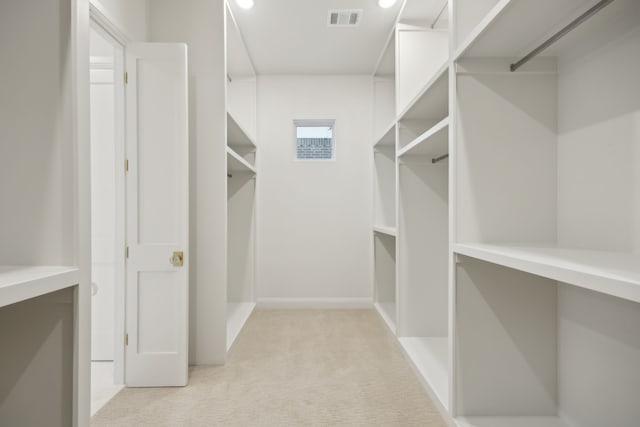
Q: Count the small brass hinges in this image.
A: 4